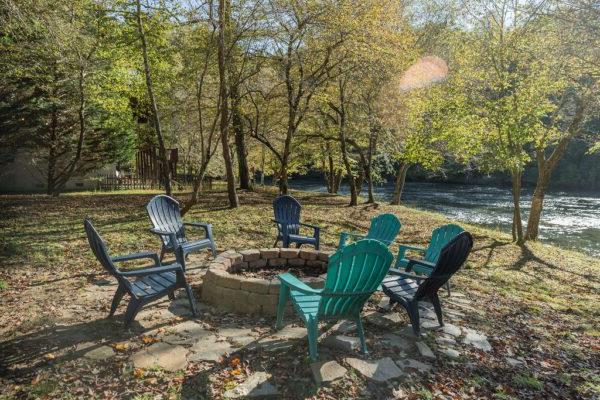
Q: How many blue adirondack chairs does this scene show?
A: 4